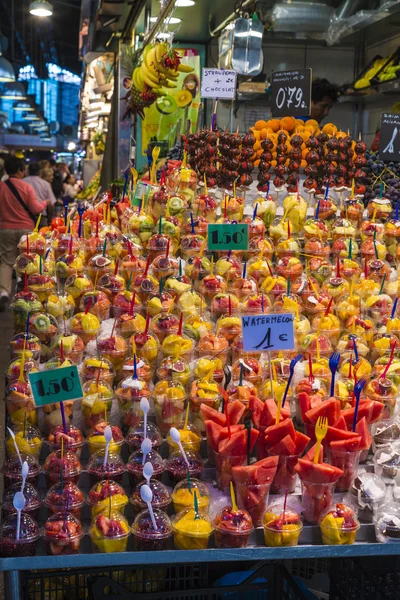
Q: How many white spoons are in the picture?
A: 9